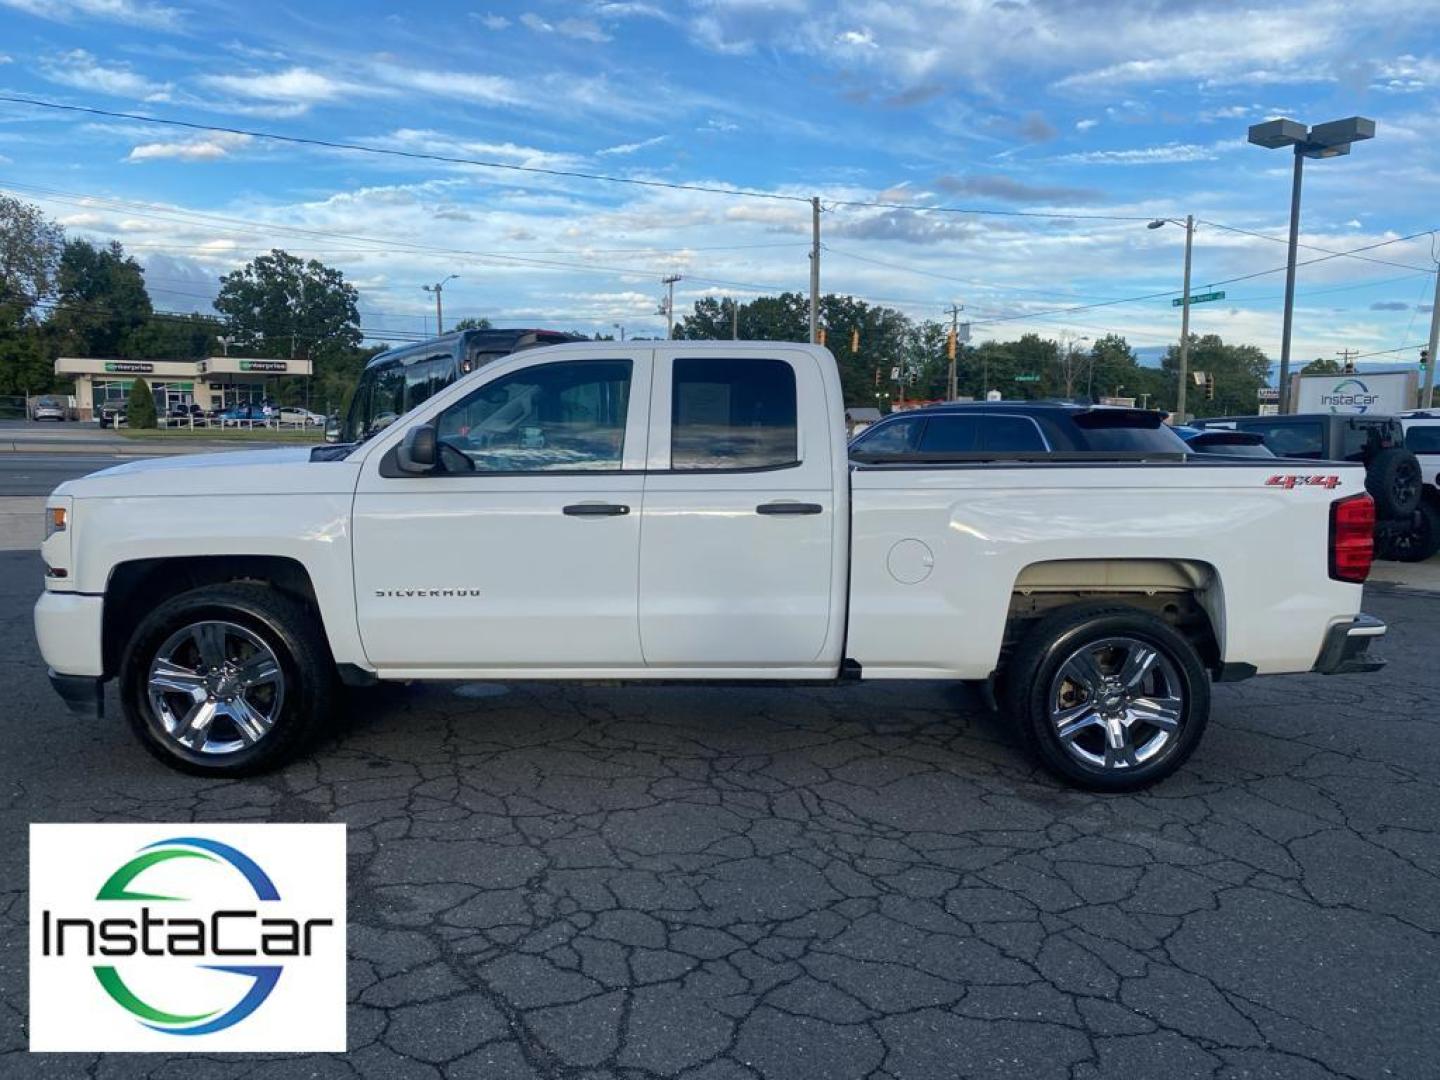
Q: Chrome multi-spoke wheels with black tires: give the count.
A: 2